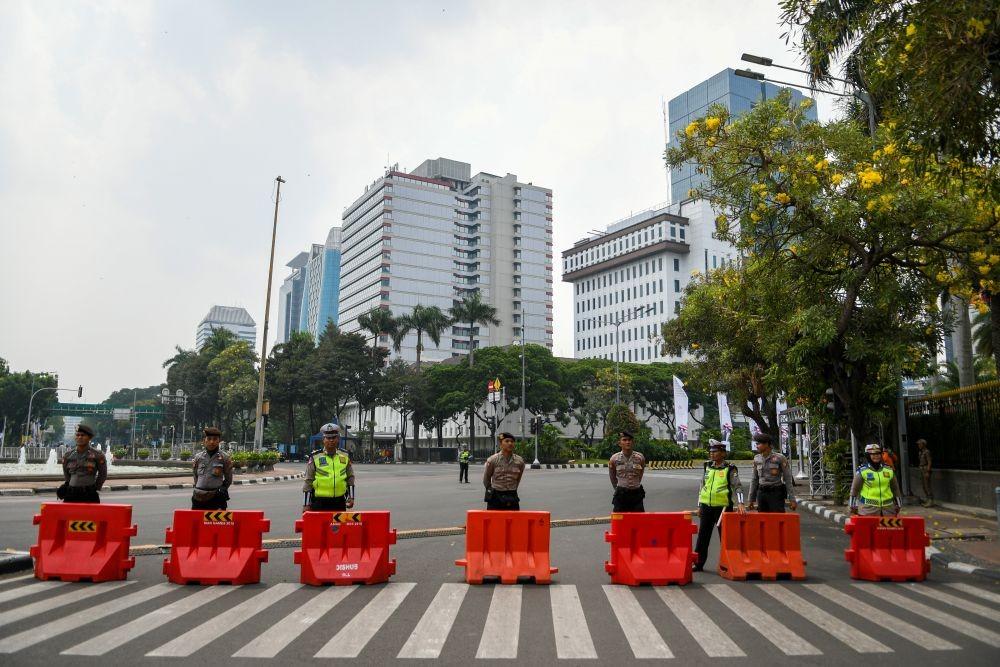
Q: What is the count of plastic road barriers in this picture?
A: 7